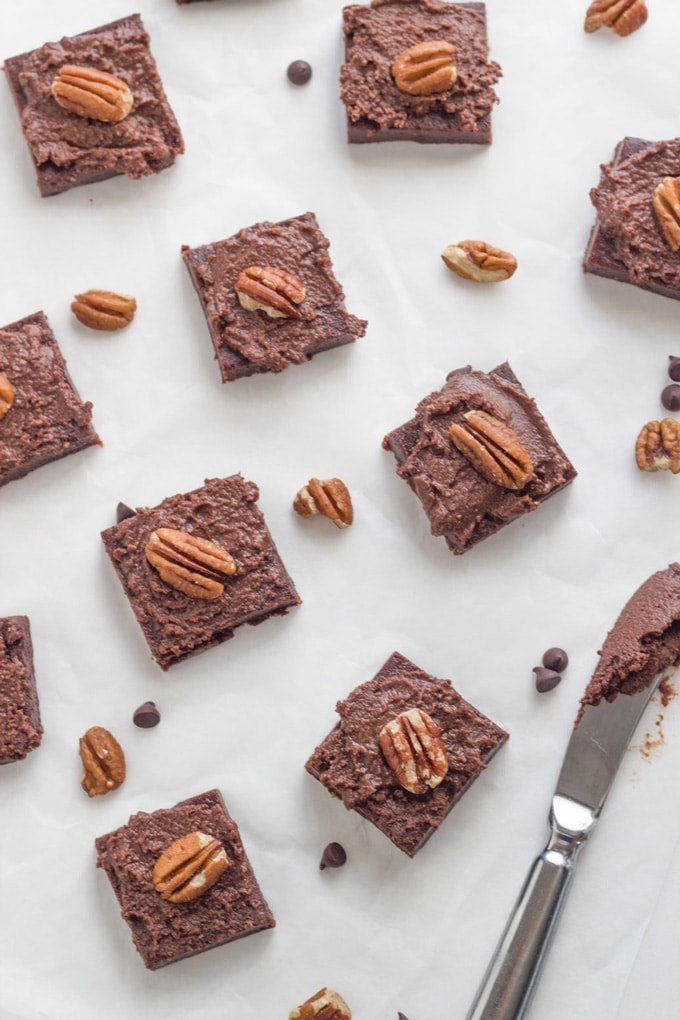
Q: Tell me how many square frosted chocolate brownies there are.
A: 10